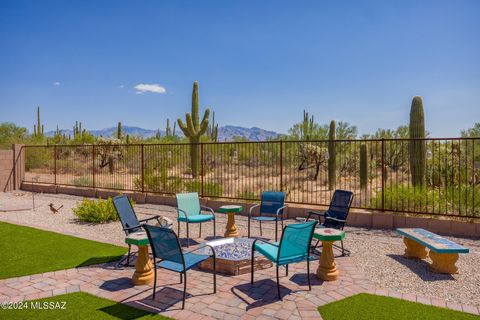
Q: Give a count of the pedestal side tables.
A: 3